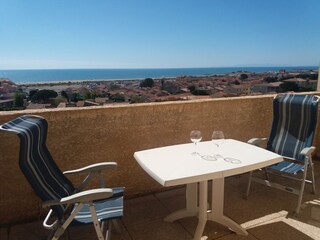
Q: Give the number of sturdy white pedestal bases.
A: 1